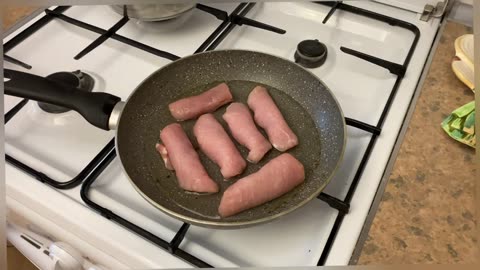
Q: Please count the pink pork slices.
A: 6